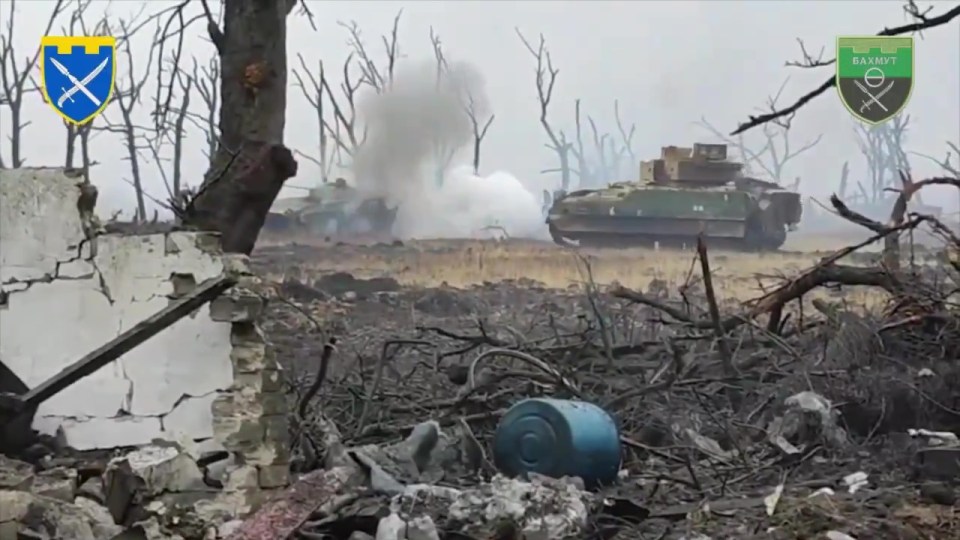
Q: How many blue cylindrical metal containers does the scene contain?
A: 1